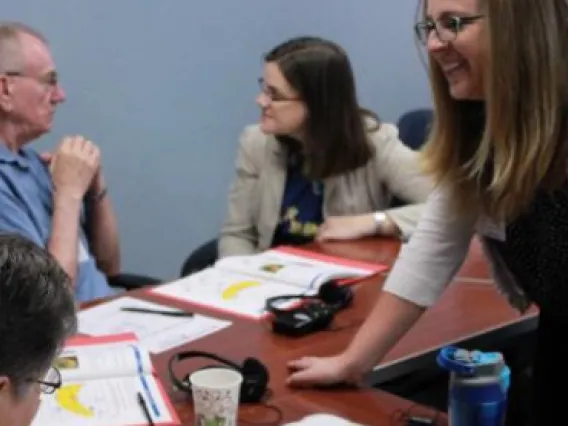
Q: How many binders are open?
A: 2